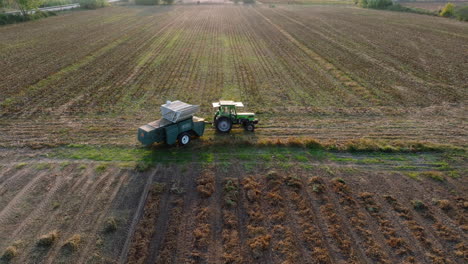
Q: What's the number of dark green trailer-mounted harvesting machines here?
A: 1